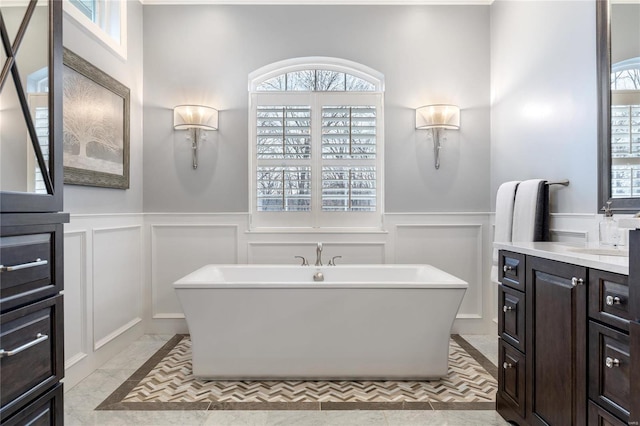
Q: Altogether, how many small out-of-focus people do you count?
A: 0